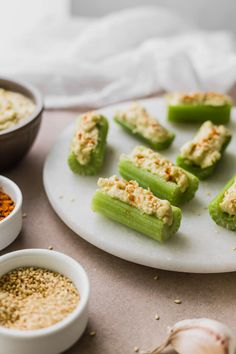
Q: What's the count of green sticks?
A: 7